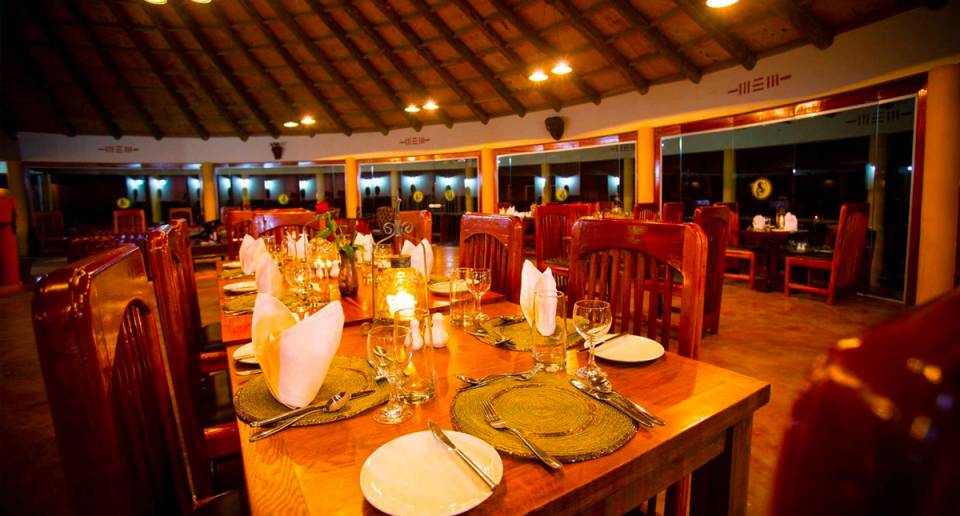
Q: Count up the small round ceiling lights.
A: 9